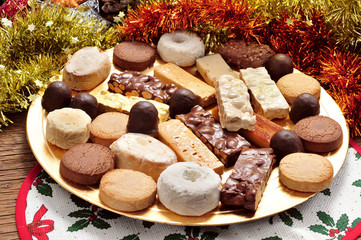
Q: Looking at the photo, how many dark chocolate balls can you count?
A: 7